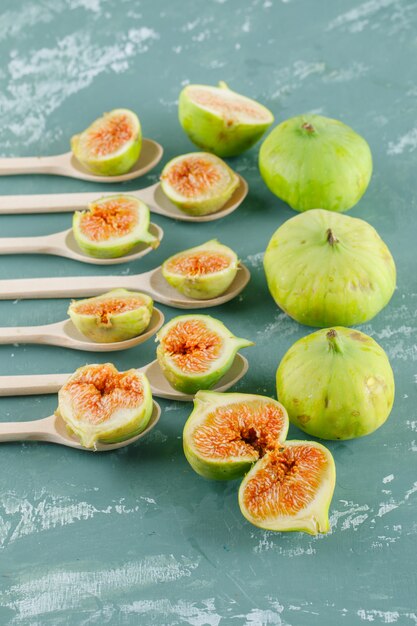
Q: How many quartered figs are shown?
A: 0